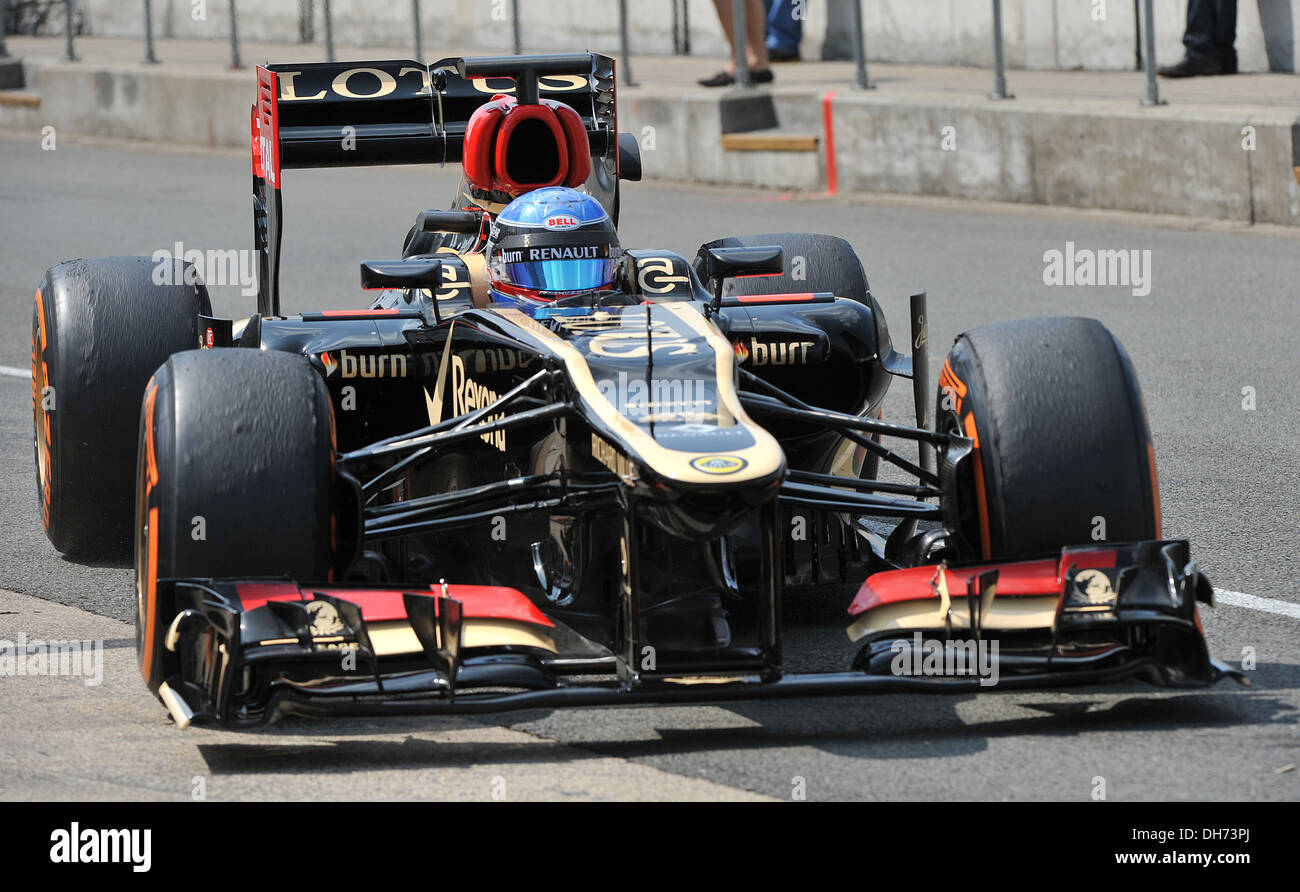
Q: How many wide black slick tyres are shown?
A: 4